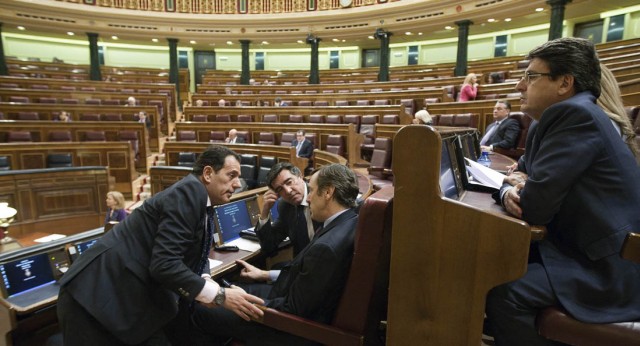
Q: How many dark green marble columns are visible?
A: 8